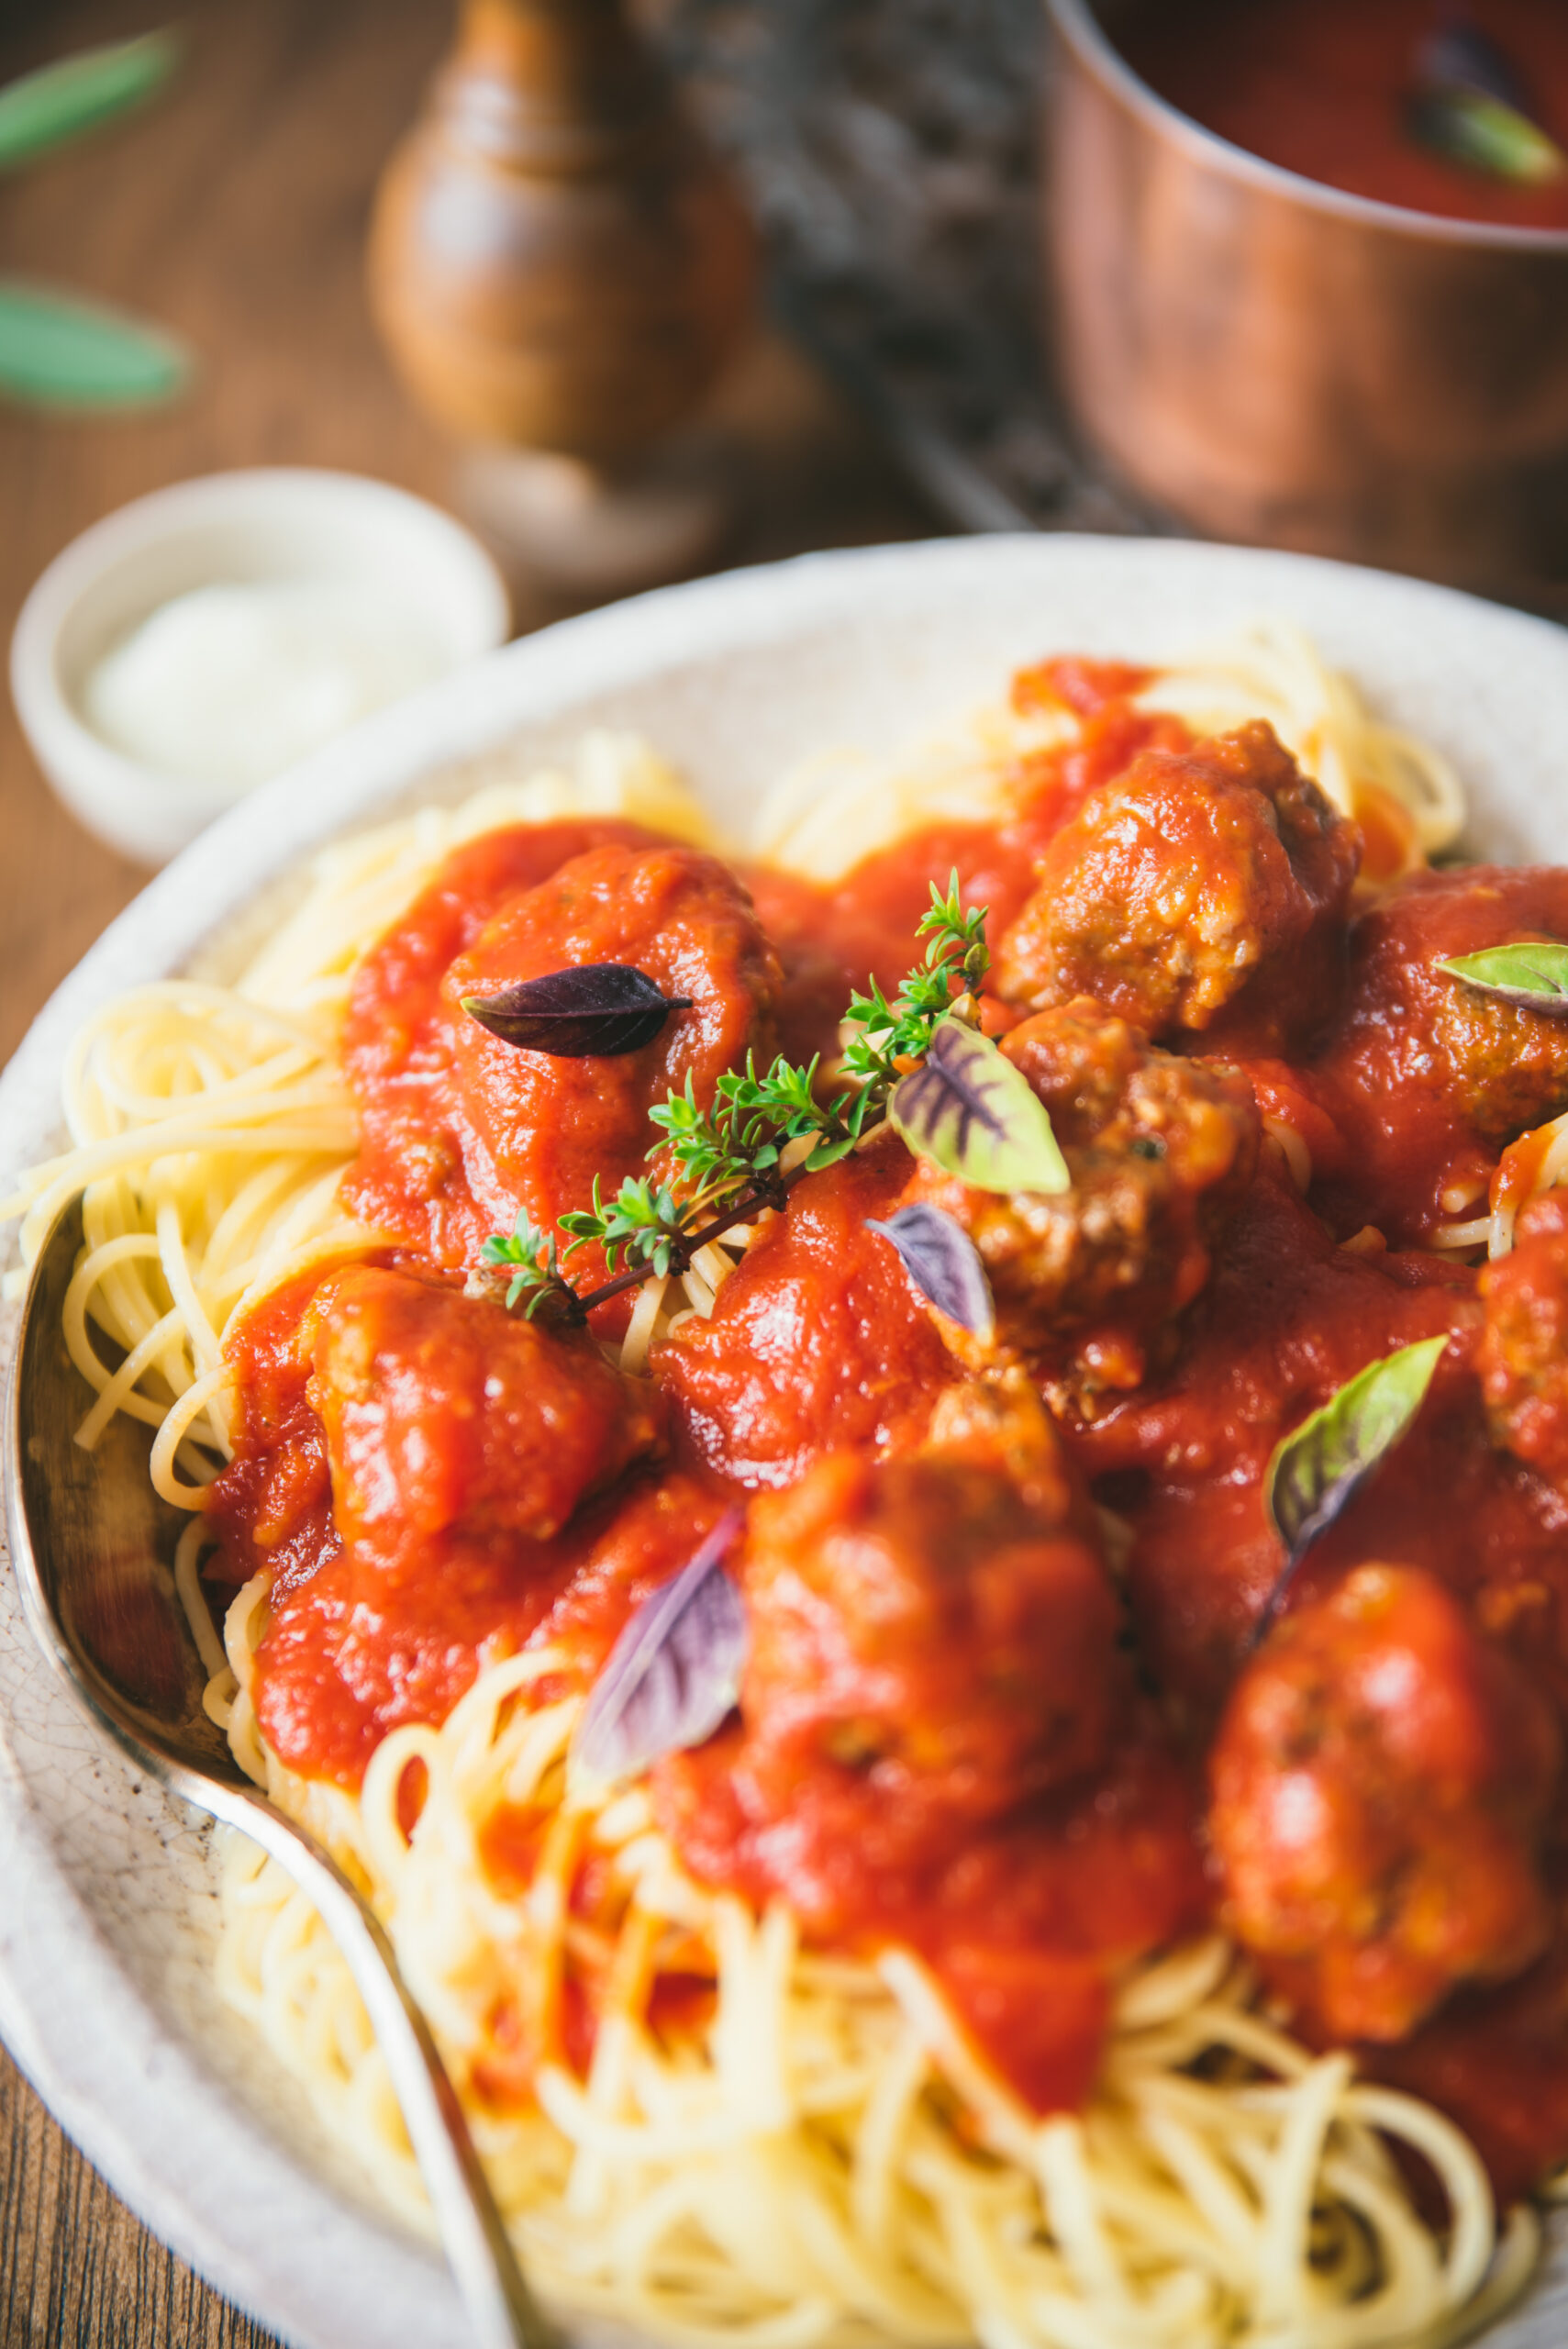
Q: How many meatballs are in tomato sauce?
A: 8